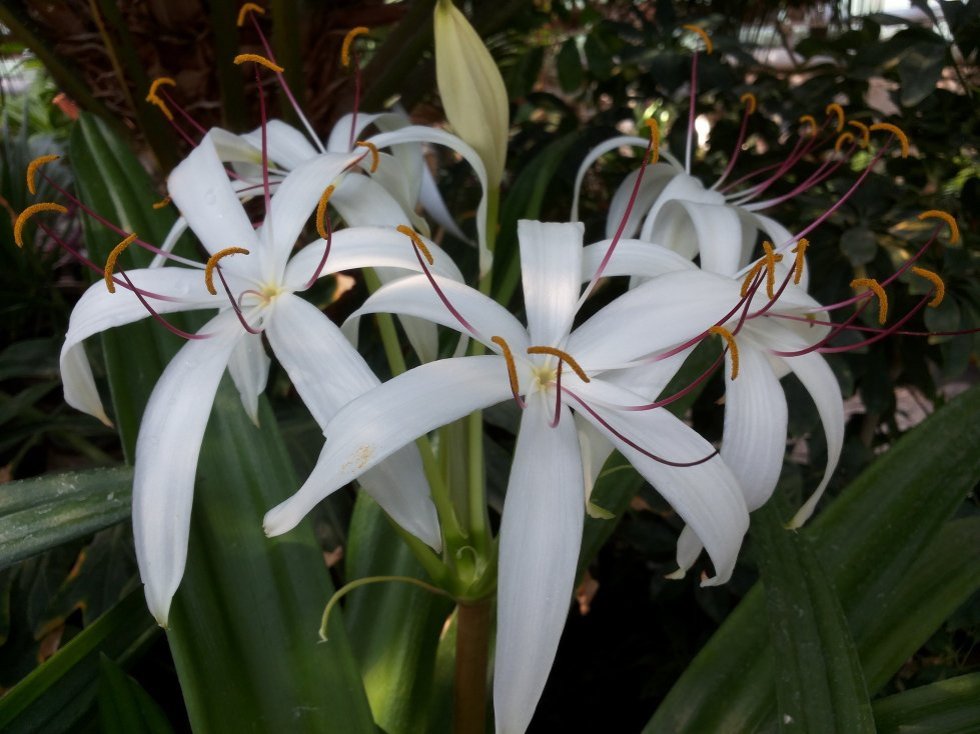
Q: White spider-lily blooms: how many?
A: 5